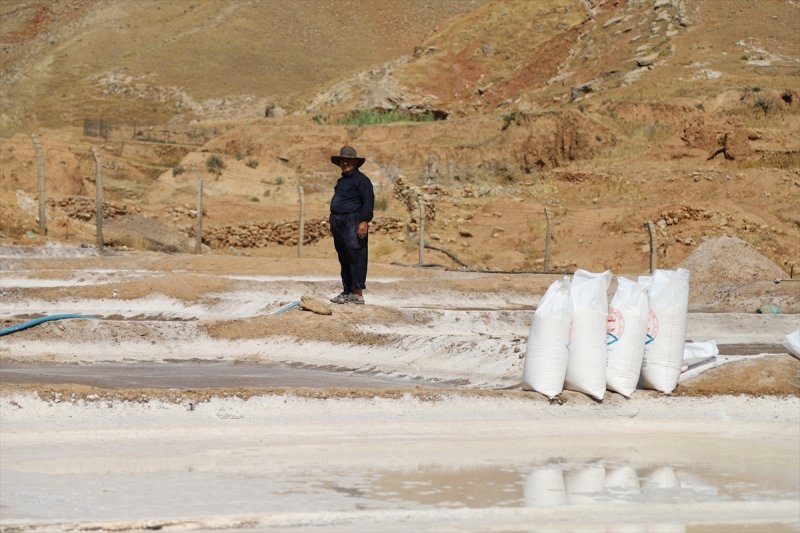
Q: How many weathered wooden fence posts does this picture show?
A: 7